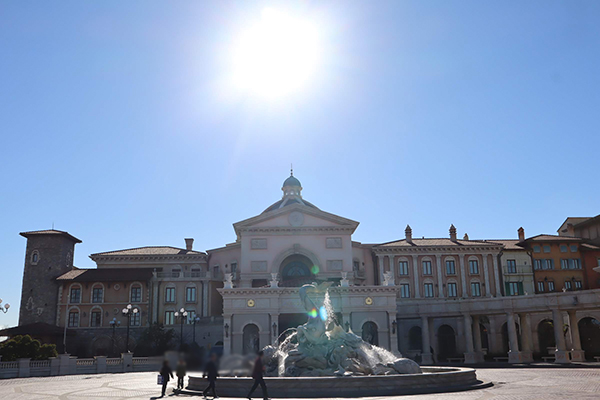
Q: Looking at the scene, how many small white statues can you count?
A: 4